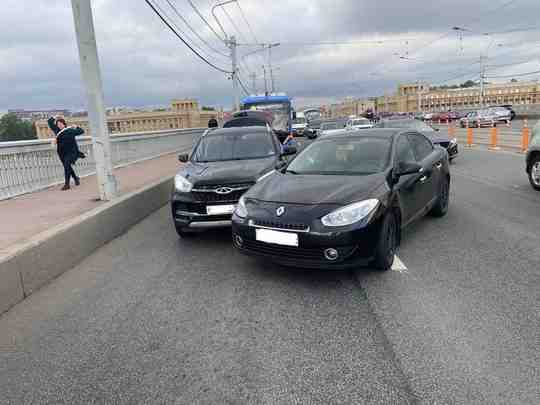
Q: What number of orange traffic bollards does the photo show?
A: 4